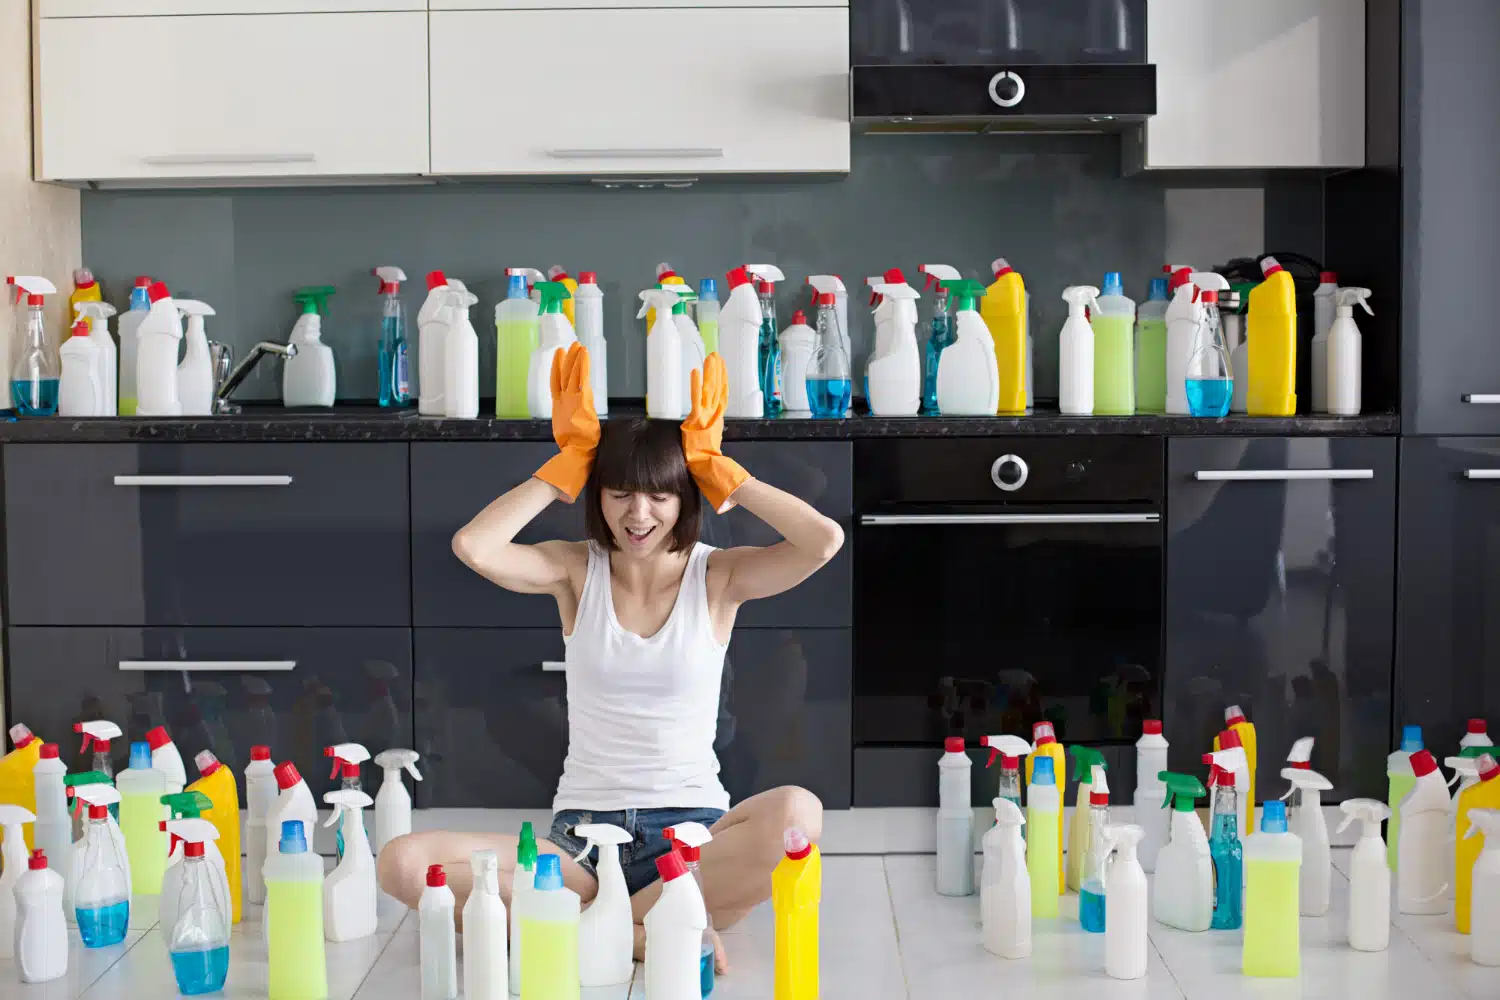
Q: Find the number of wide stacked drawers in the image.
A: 4